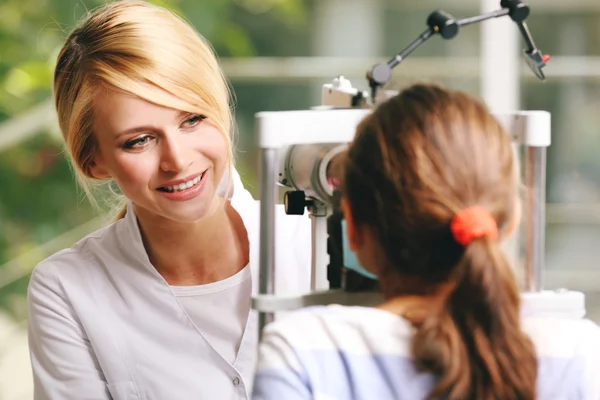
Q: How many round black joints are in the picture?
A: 3